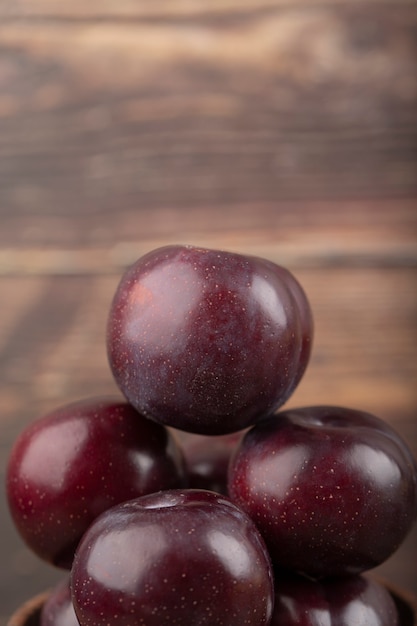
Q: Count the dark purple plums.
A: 7